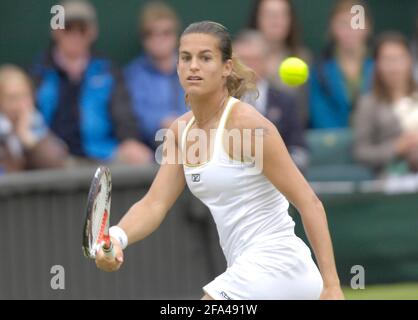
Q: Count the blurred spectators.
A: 7